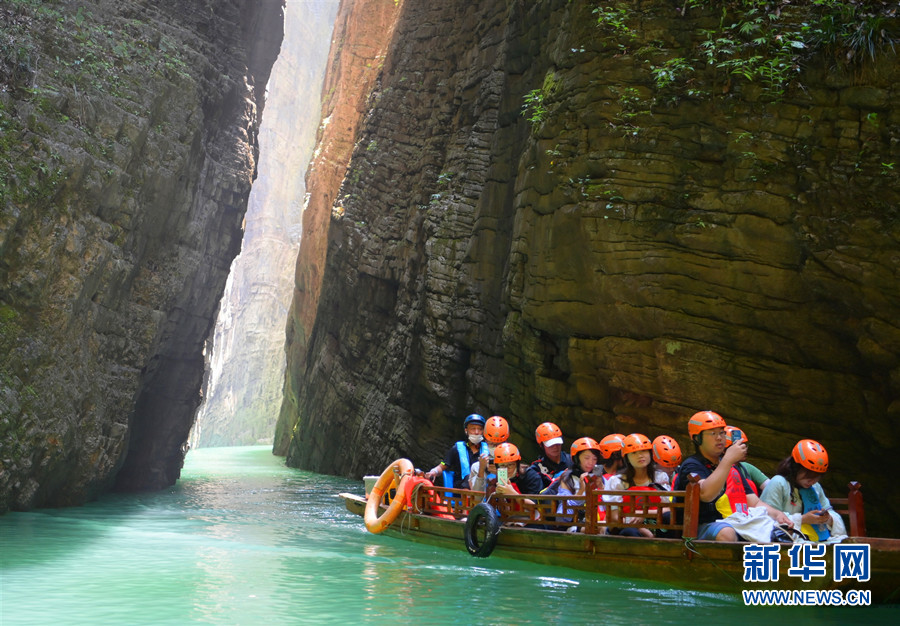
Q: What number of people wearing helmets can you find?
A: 11